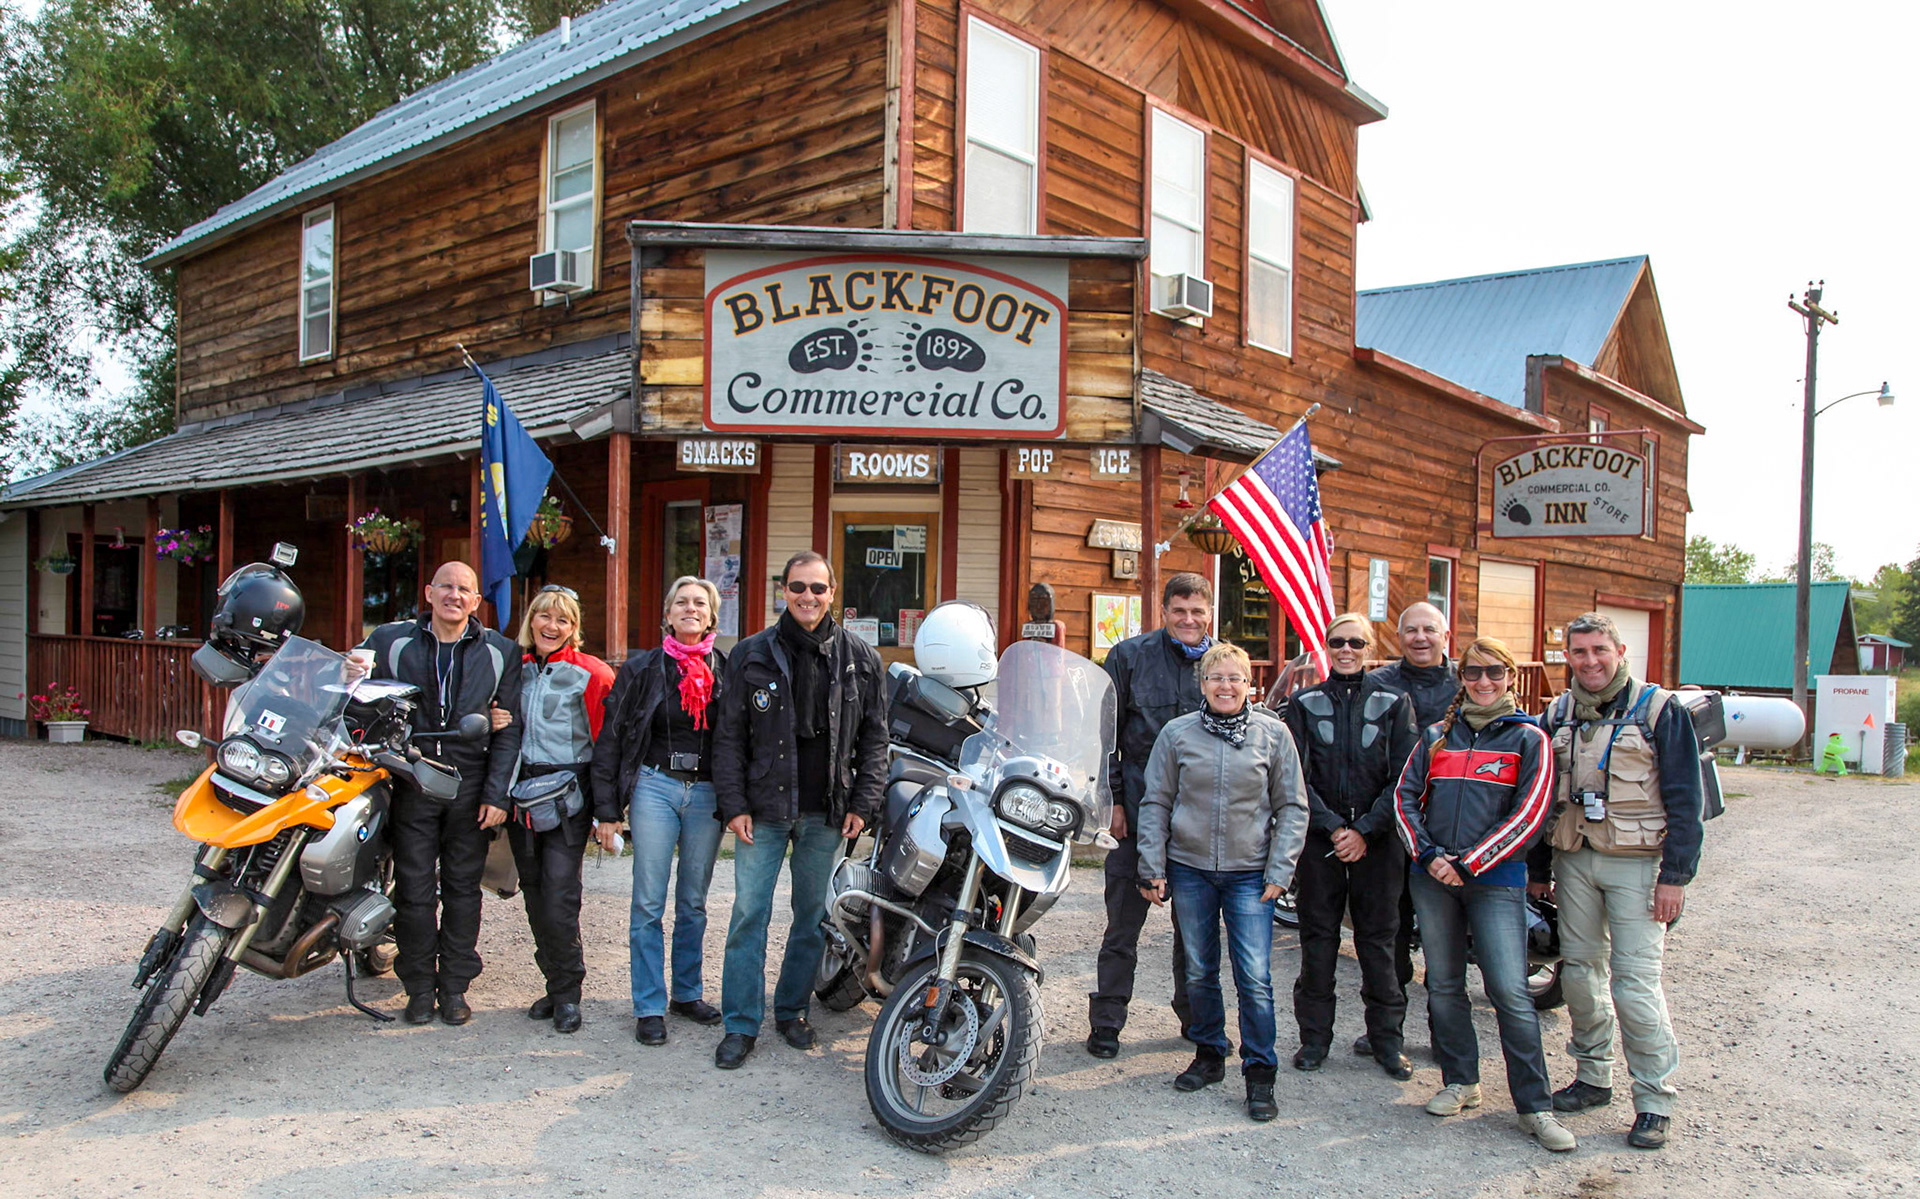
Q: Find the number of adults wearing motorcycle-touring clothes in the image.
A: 10